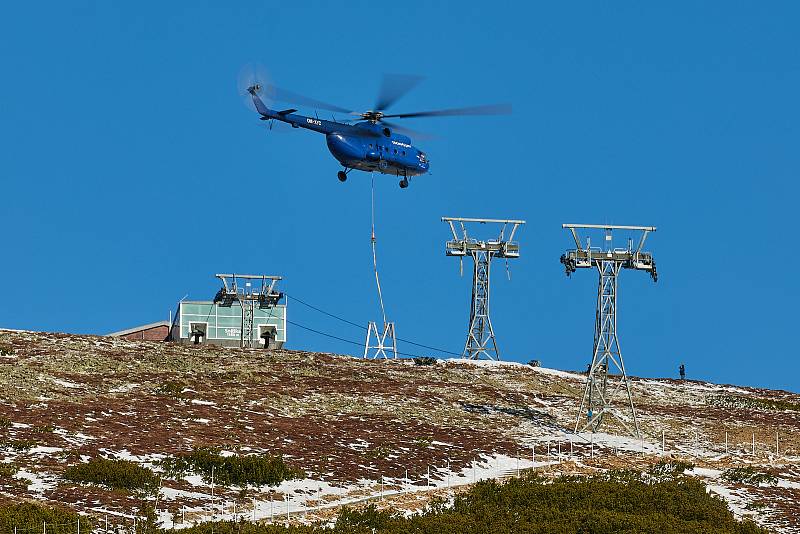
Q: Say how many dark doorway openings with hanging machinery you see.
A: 2